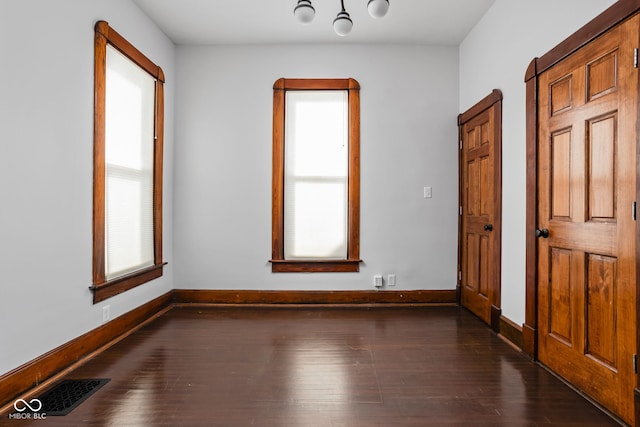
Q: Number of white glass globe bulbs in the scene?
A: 3